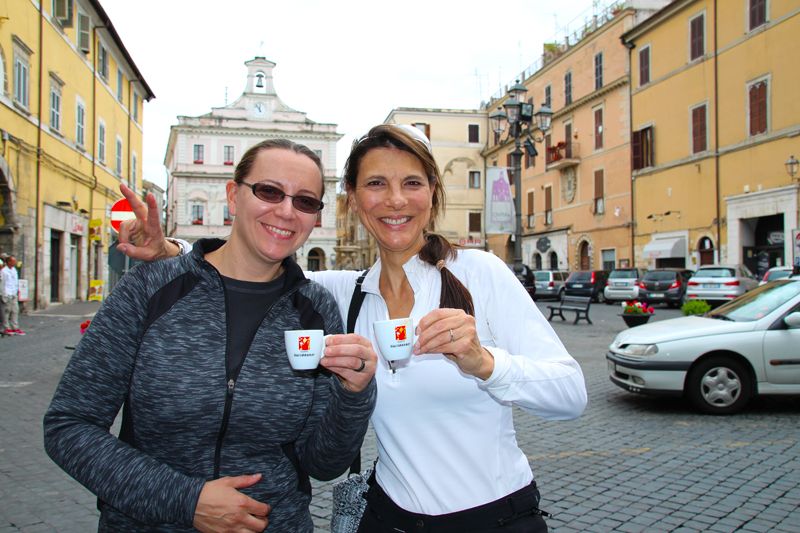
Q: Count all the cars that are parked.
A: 8